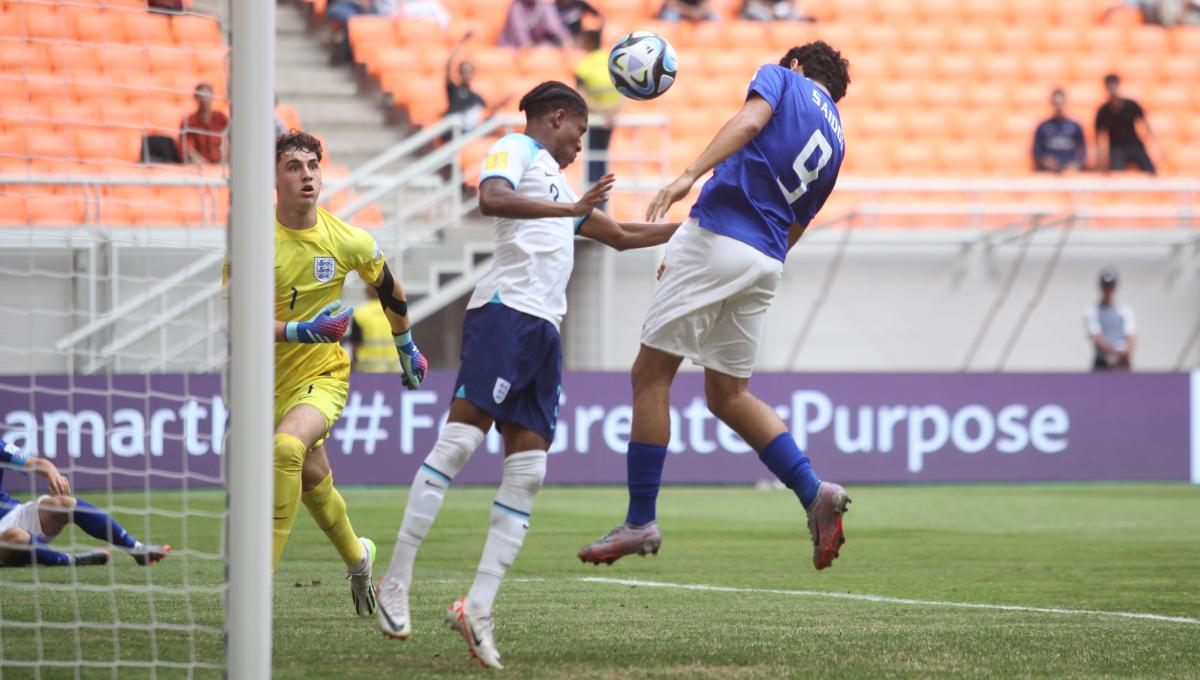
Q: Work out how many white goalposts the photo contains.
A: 1